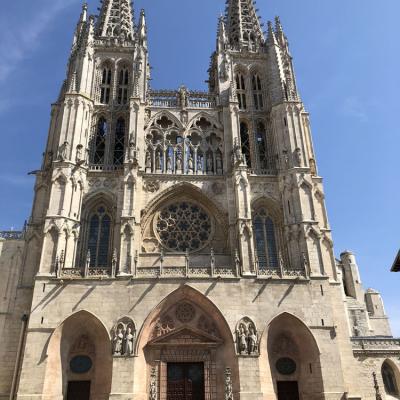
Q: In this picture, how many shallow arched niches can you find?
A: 2